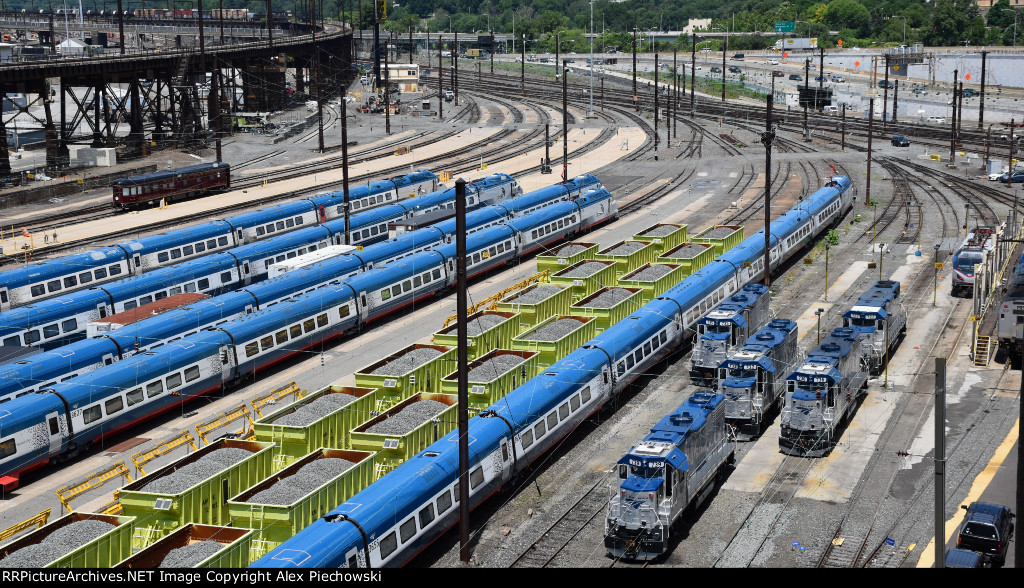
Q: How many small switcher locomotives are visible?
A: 5